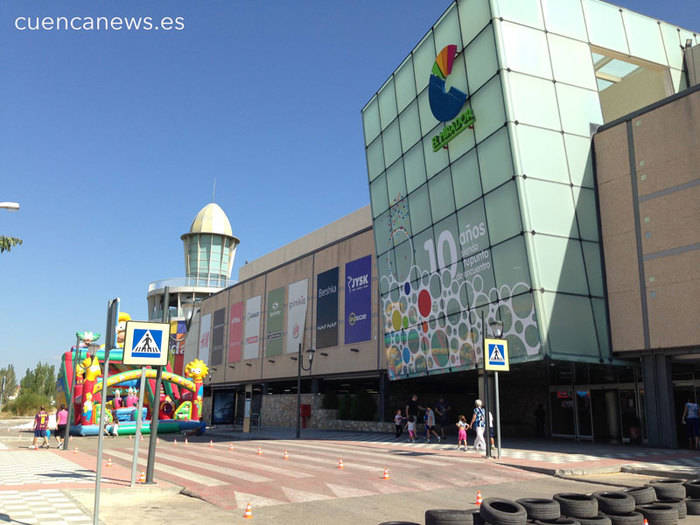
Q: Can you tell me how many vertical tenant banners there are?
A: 8